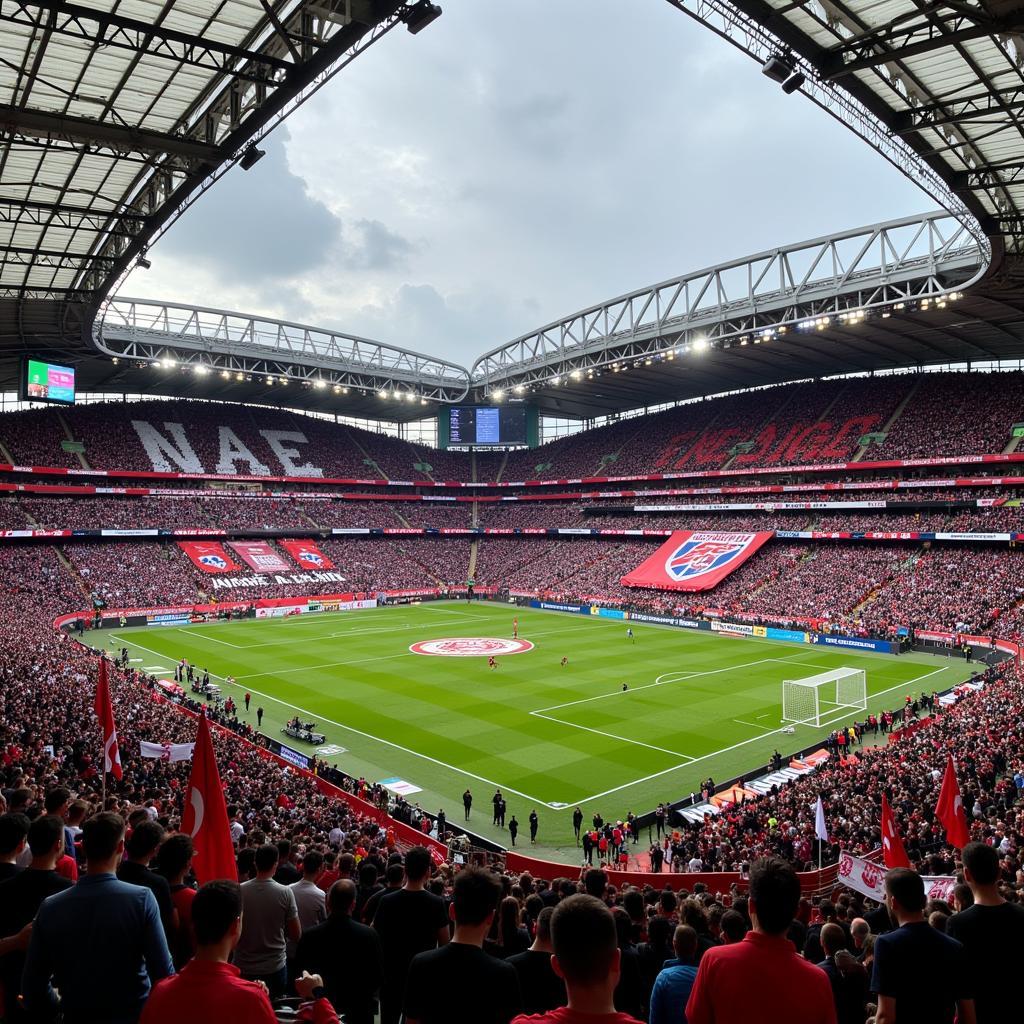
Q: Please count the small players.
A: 5